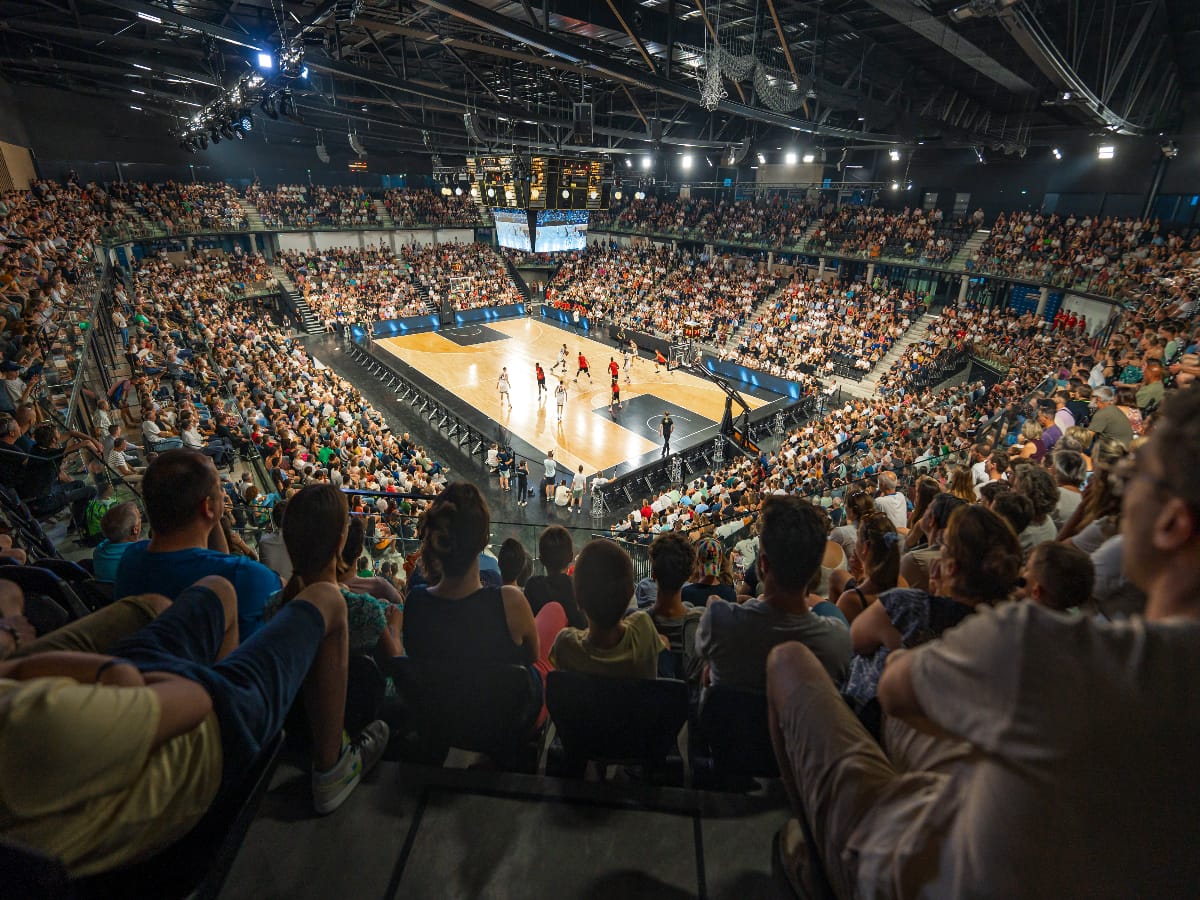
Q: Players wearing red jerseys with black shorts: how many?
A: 5